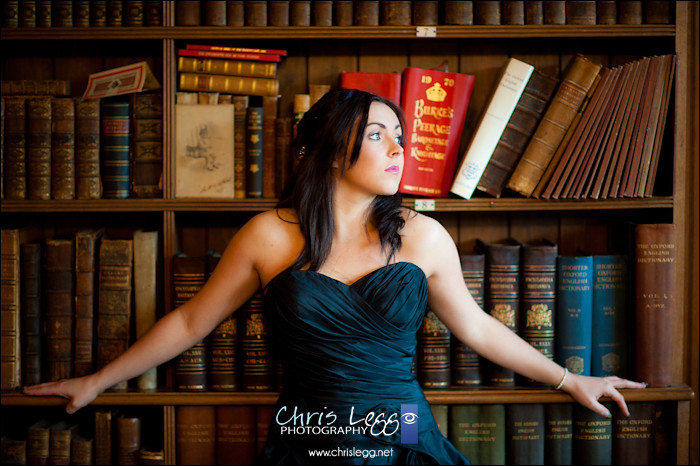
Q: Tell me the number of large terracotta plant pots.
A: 0